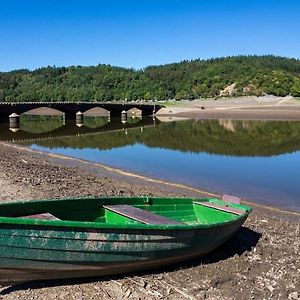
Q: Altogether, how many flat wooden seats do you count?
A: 3